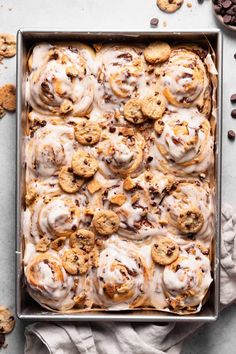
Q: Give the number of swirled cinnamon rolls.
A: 12